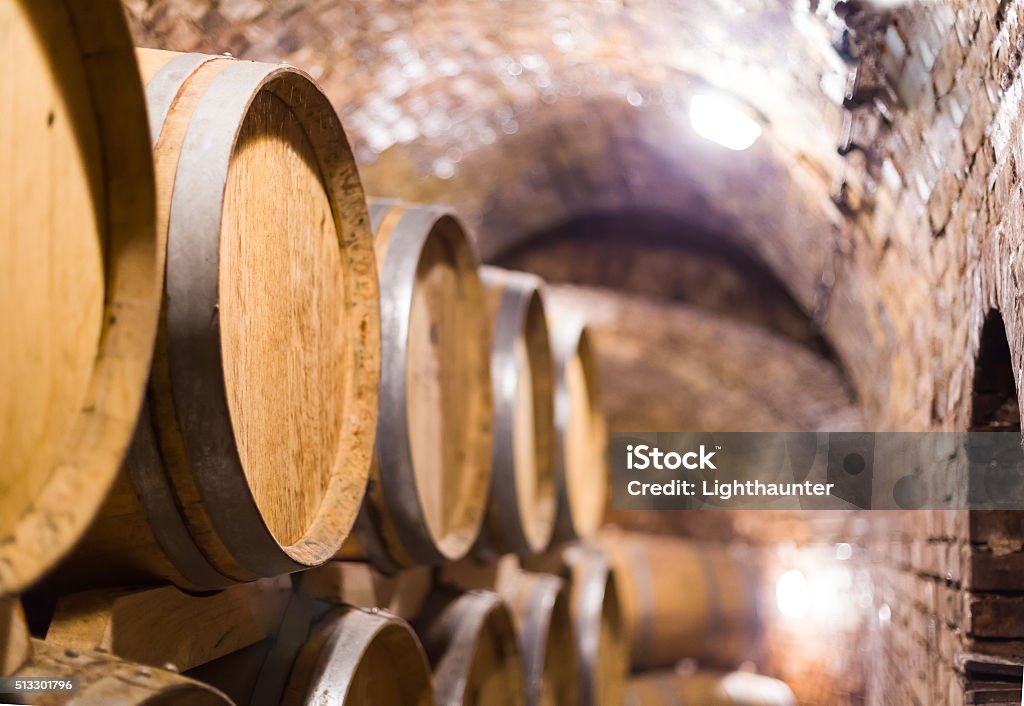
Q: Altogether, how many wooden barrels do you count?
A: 12